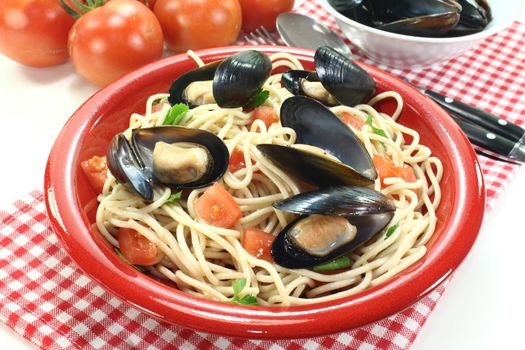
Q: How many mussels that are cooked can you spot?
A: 5